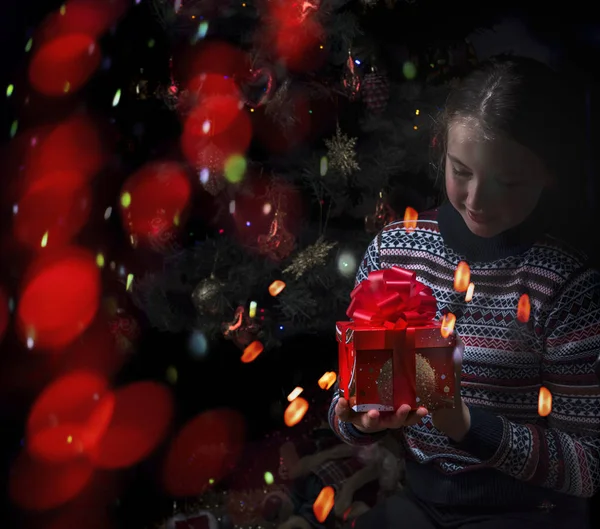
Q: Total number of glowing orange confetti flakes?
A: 12